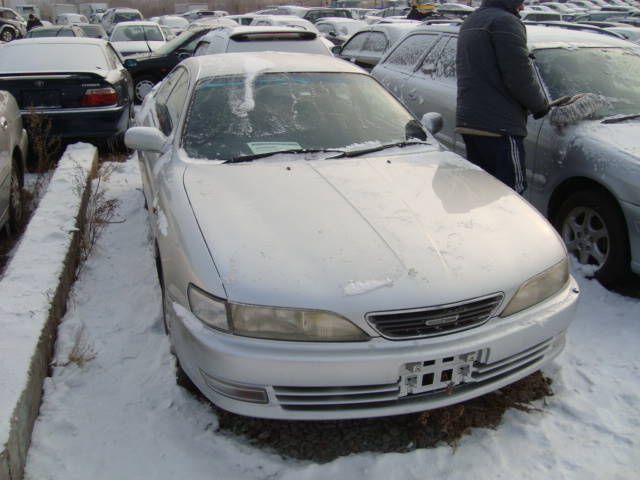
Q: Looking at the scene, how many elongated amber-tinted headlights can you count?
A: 2